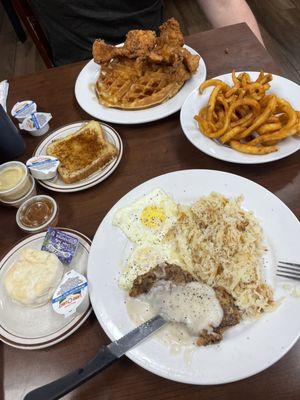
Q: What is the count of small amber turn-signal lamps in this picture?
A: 0